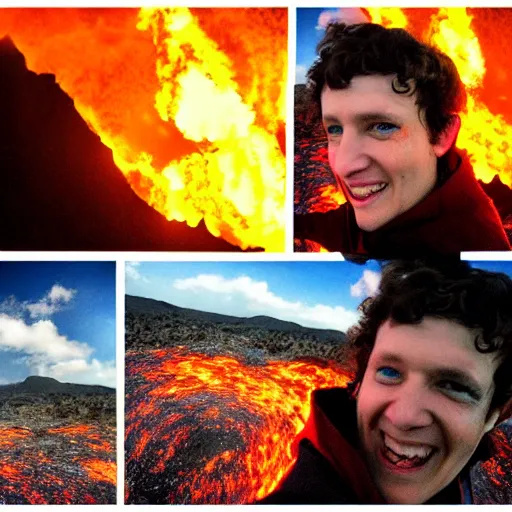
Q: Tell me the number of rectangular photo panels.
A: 4